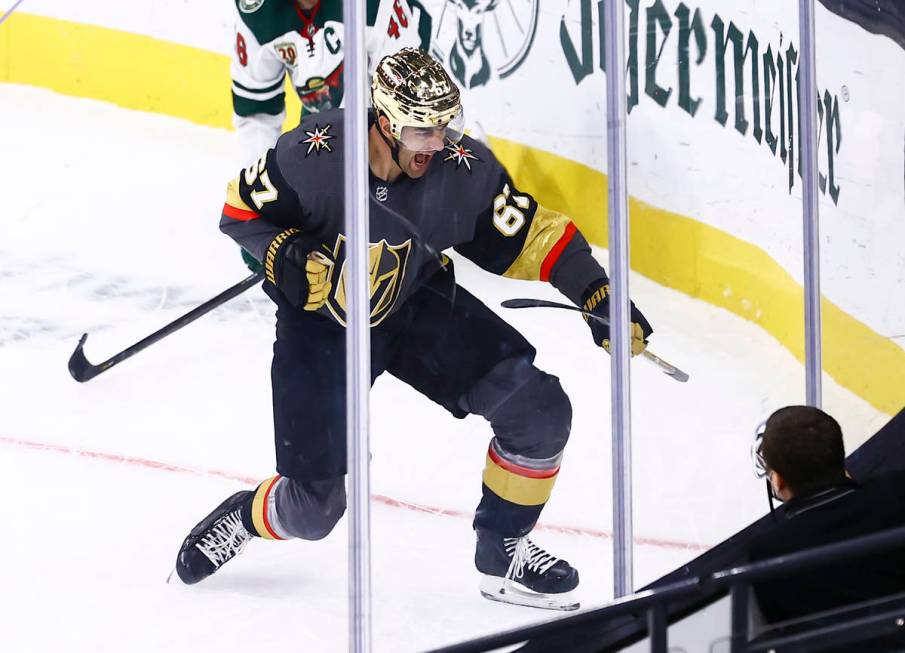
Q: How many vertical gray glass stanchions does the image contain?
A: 3